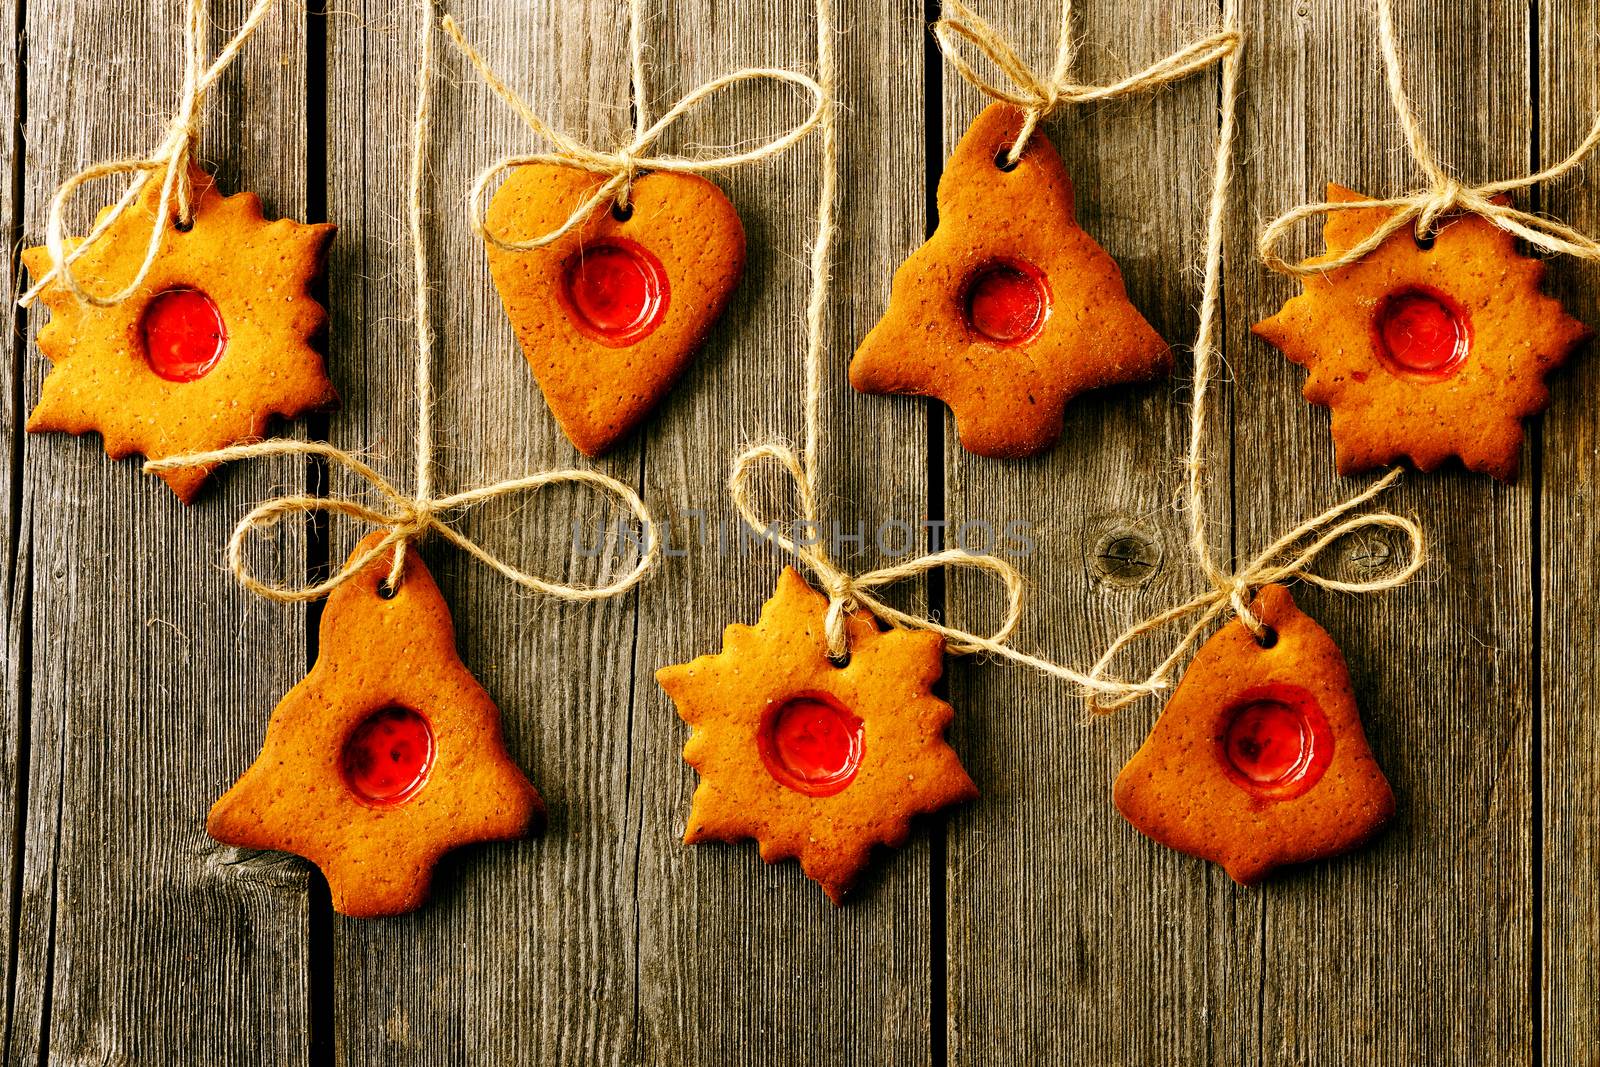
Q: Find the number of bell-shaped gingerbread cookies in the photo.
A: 1